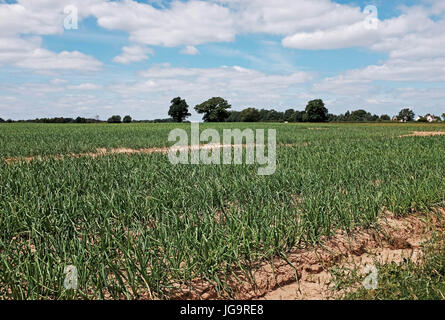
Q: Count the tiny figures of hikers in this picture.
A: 0